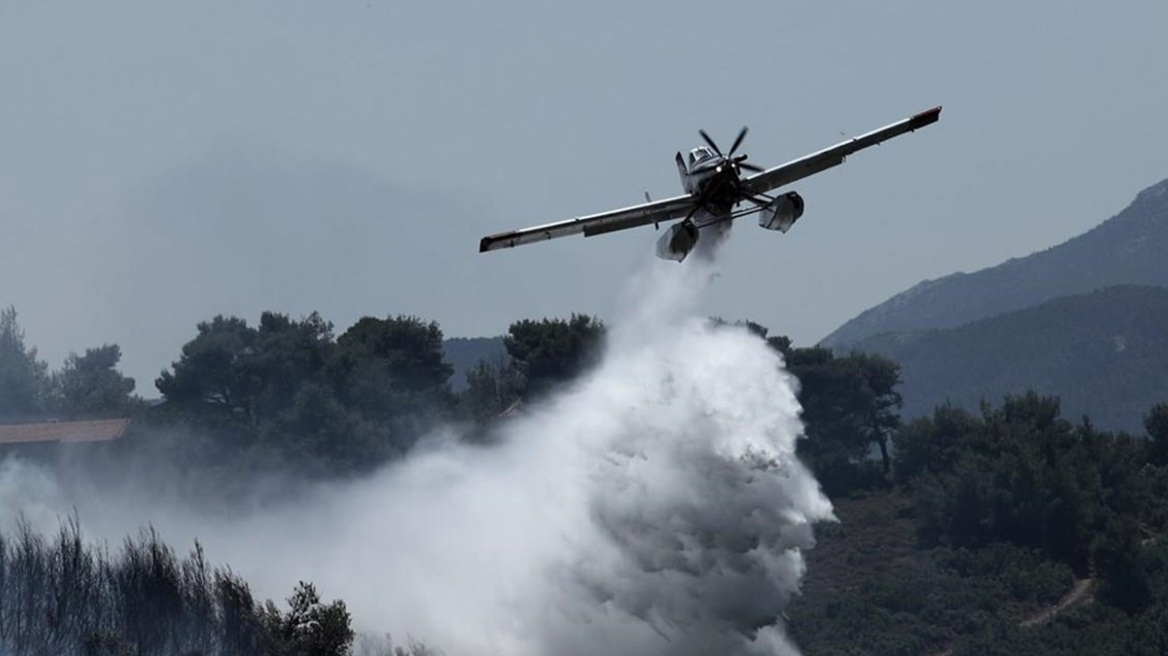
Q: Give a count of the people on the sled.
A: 0